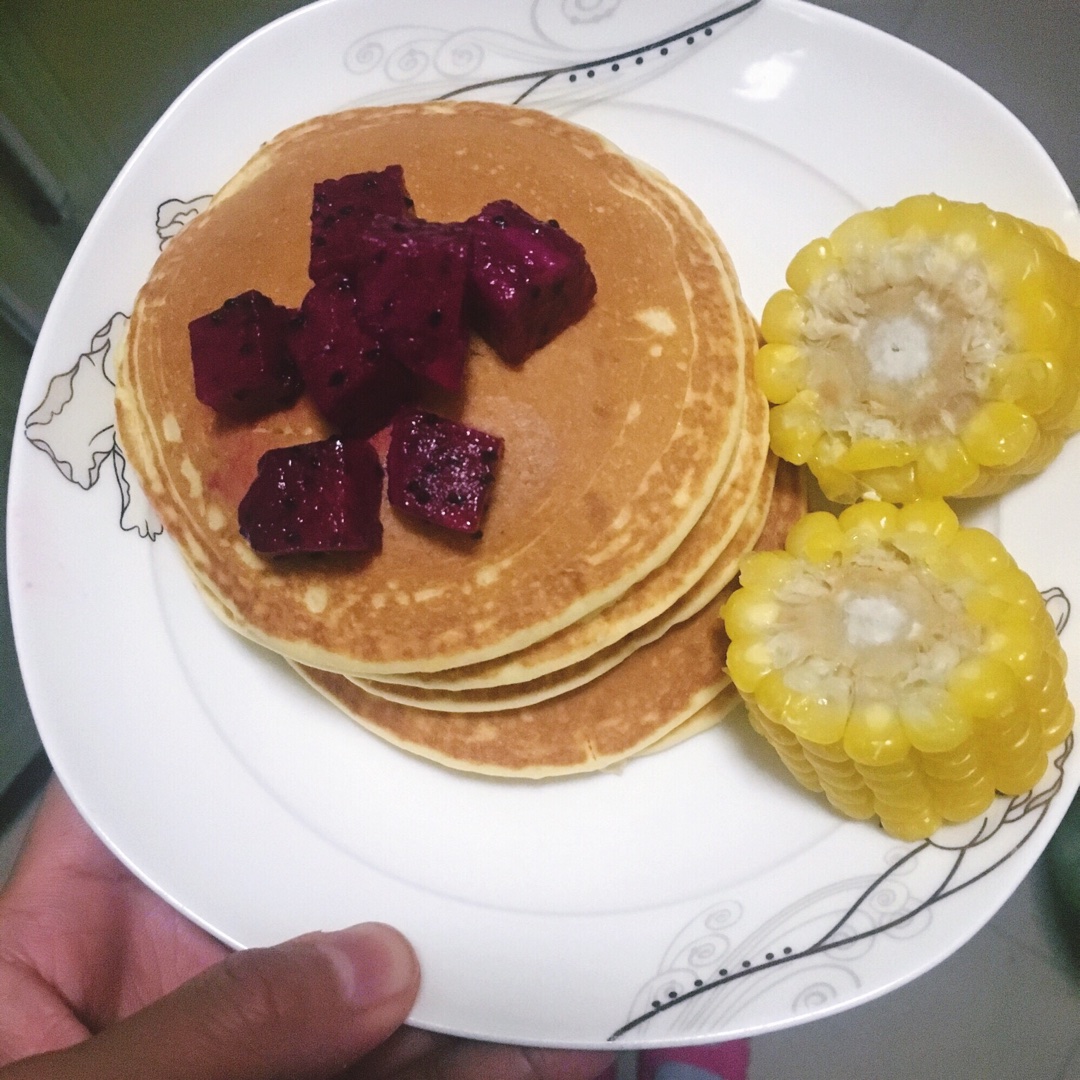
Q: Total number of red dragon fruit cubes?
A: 7